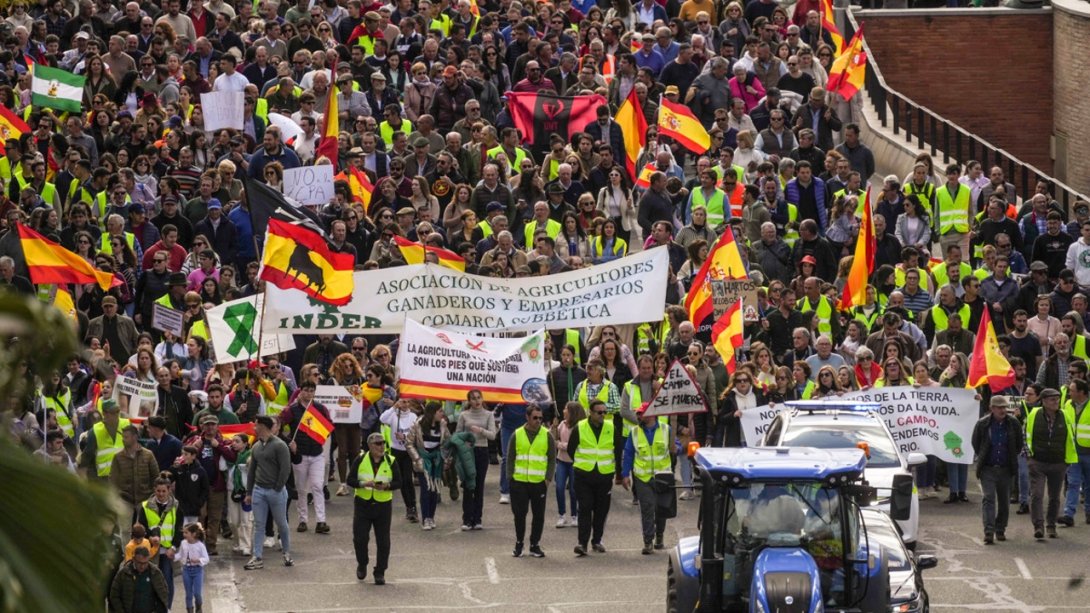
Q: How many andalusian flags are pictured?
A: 1